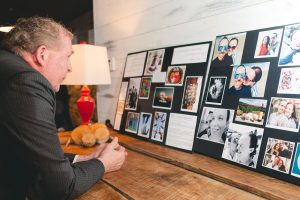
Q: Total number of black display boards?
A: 2